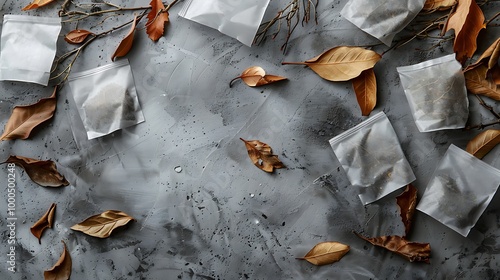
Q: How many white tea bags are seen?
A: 7